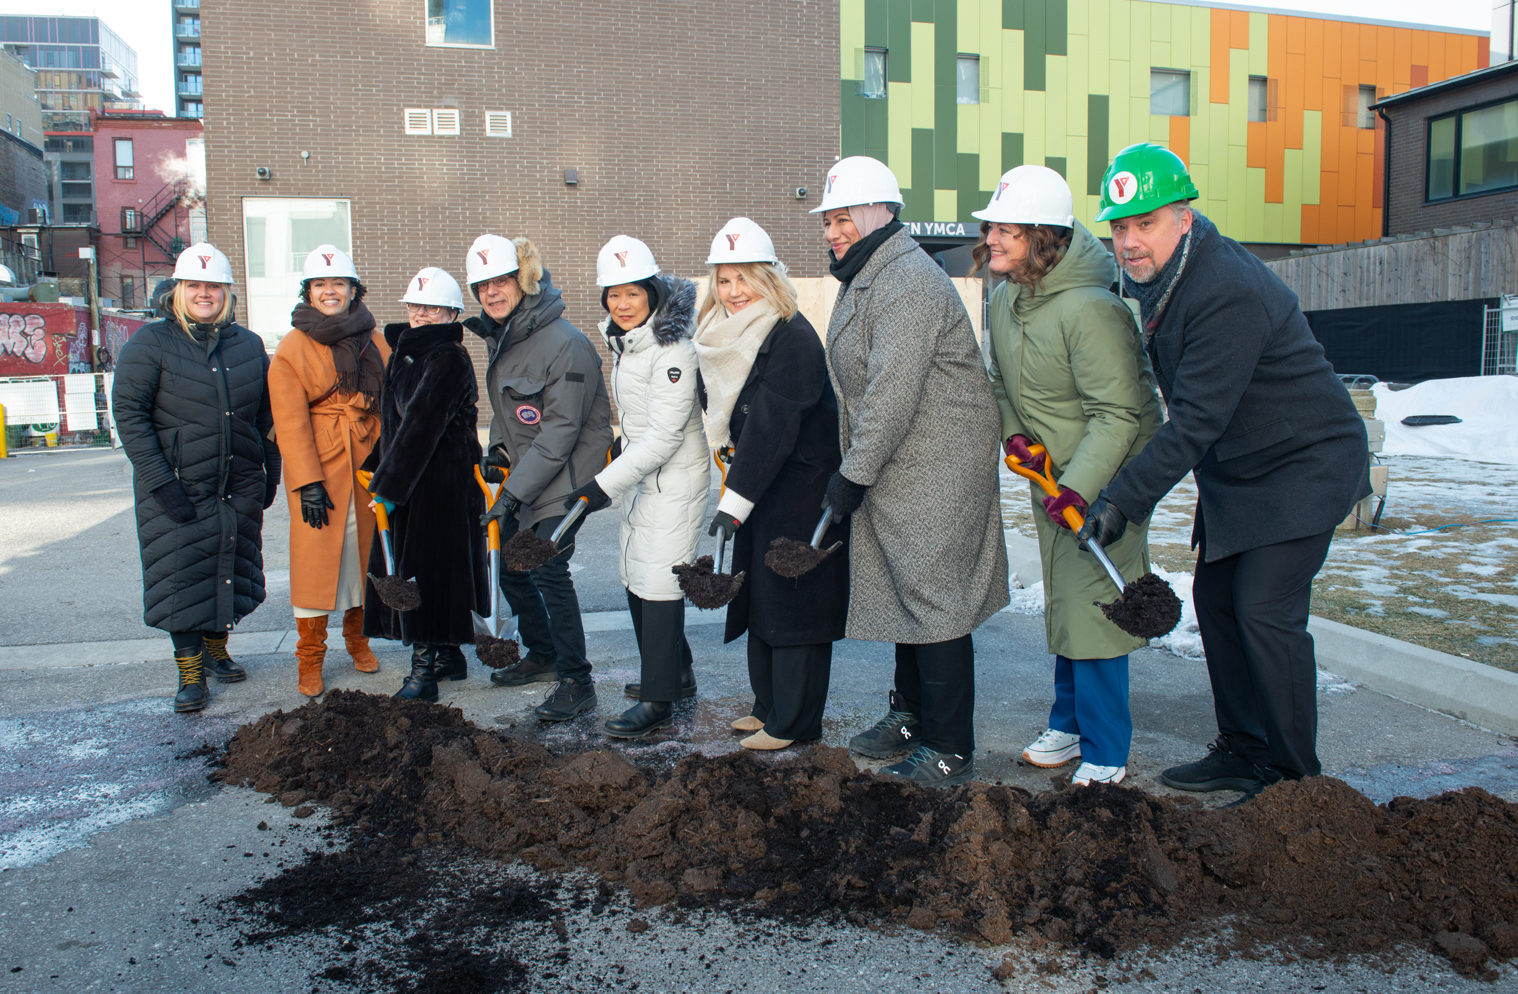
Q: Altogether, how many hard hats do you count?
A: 9